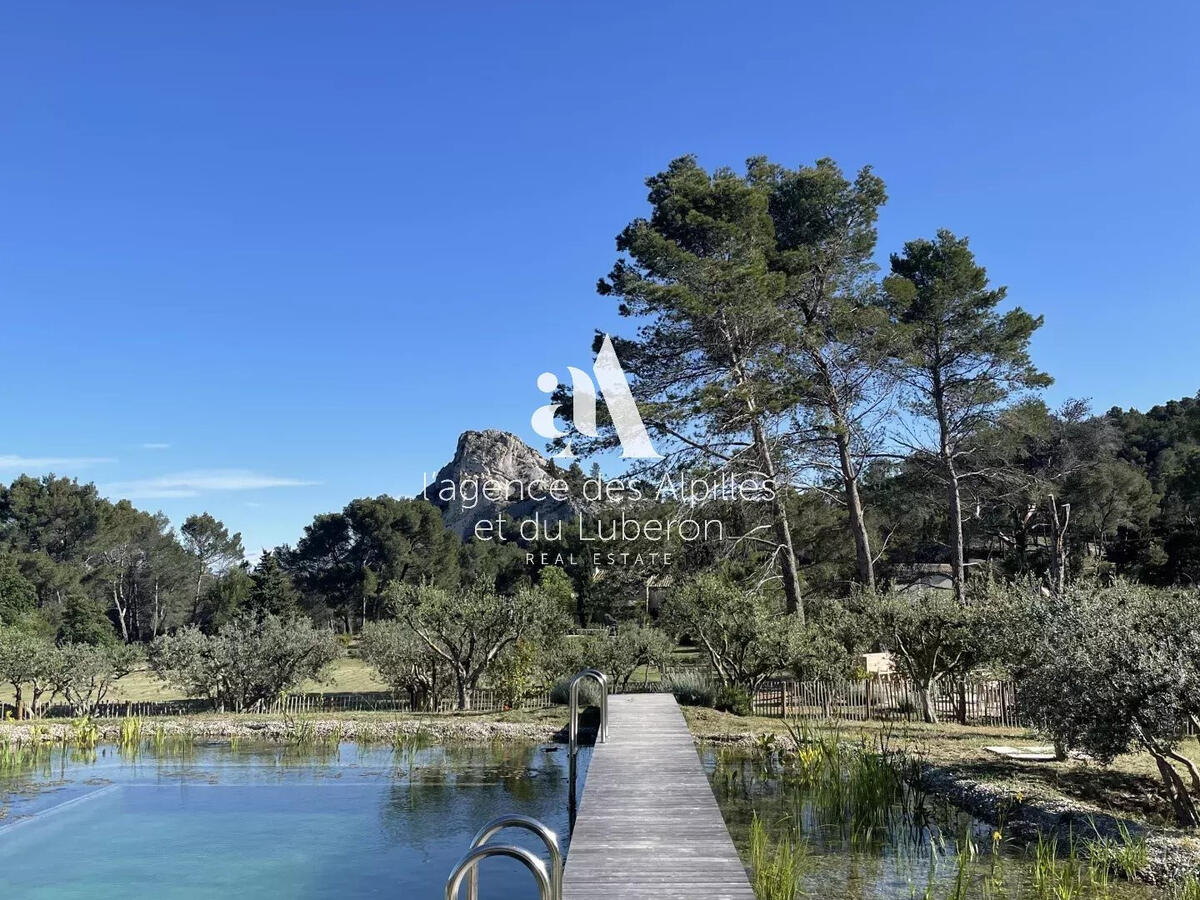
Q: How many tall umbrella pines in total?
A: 3